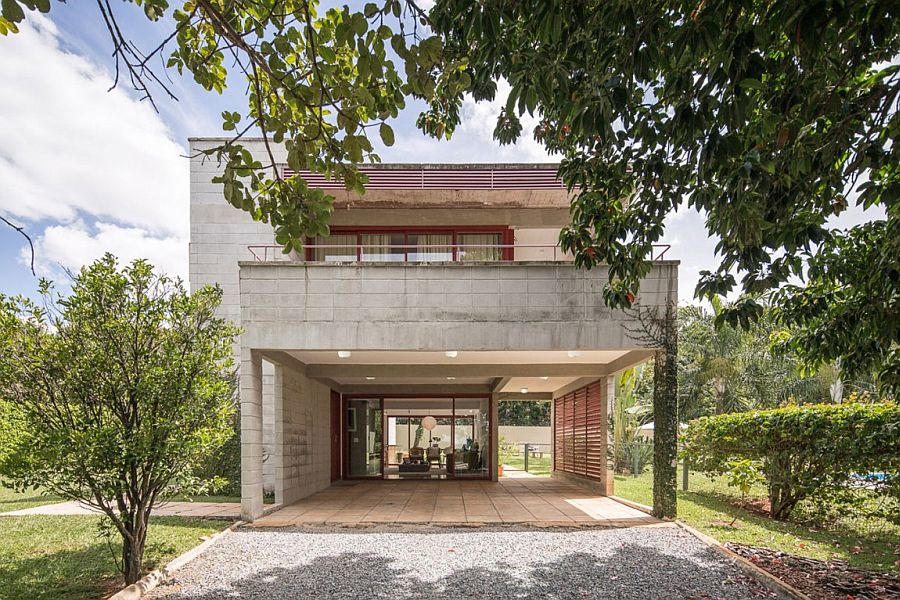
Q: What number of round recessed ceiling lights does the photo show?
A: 7